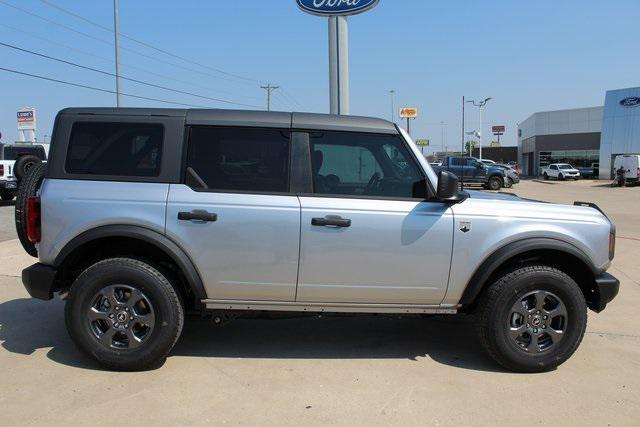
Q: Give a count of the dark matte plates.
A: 0